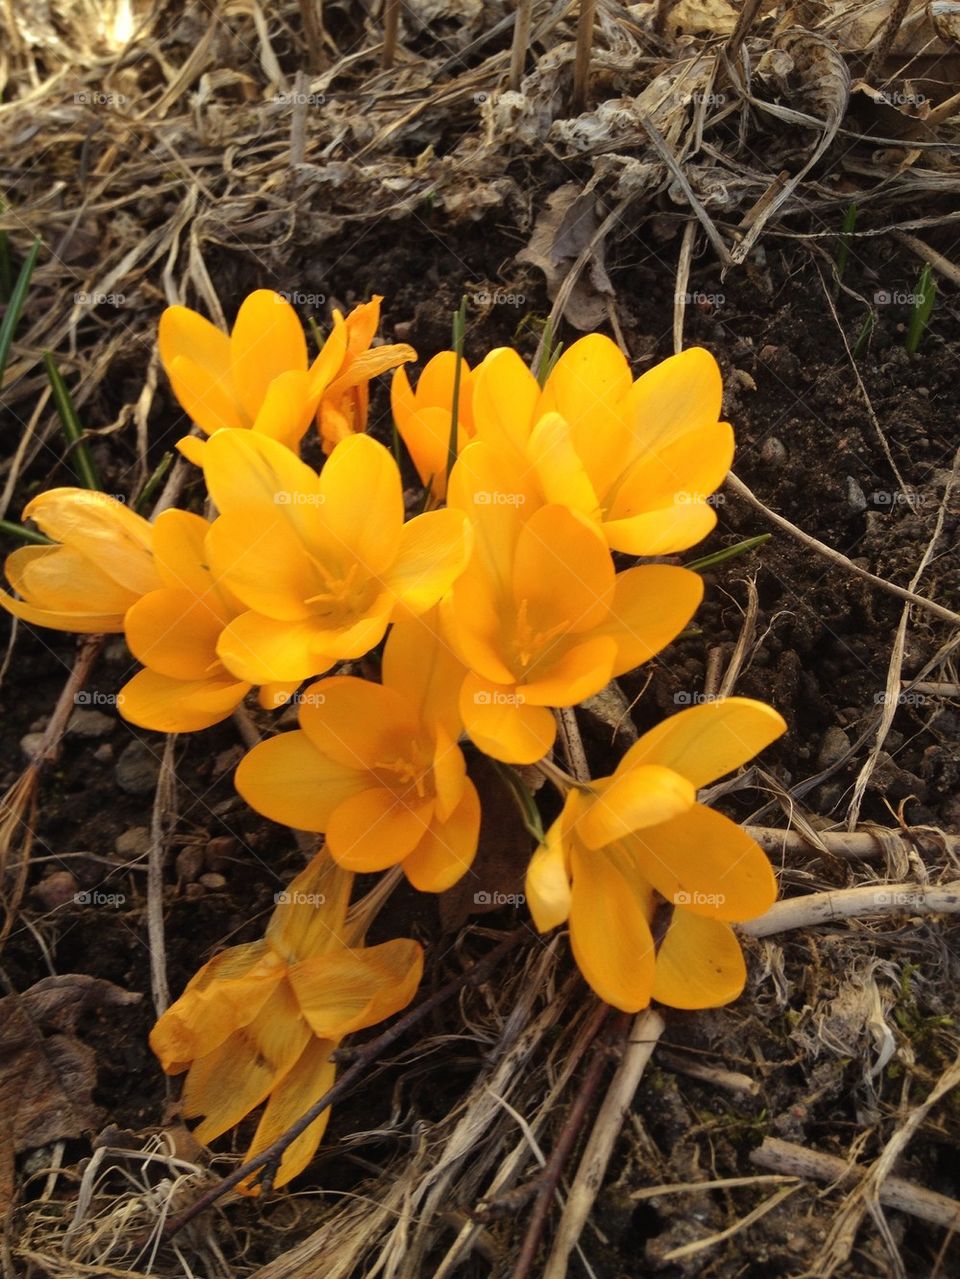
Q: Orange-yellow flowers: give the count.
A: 11